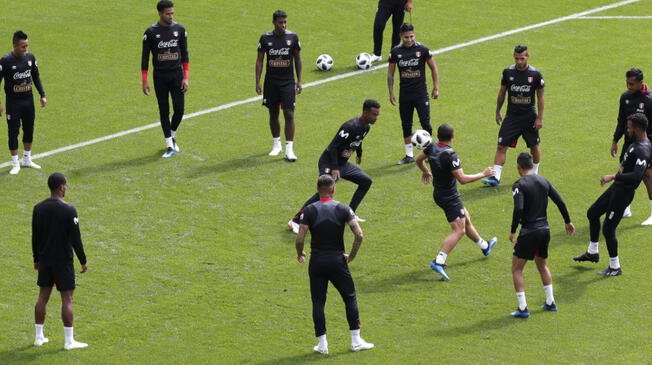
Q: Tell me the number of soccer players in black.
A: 13